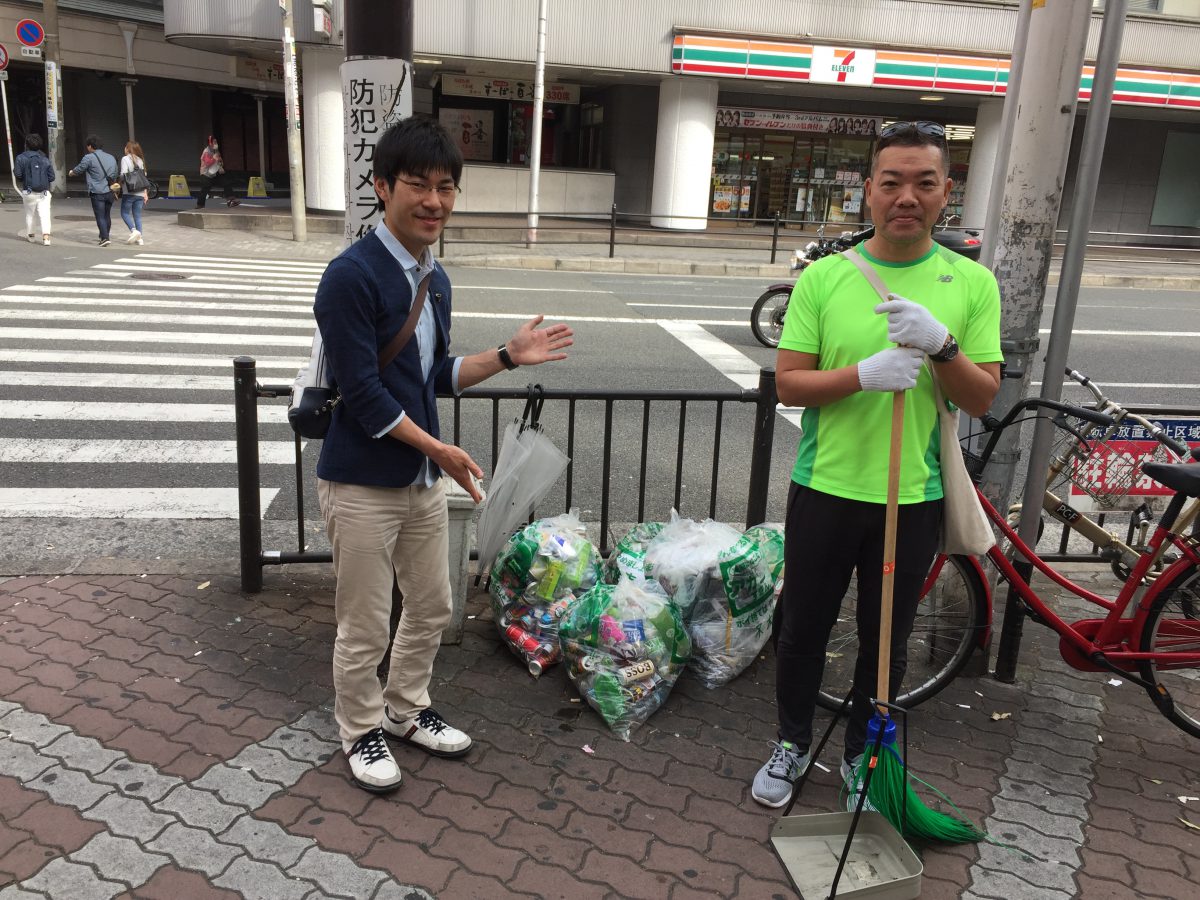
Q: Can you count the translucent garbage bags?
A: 5